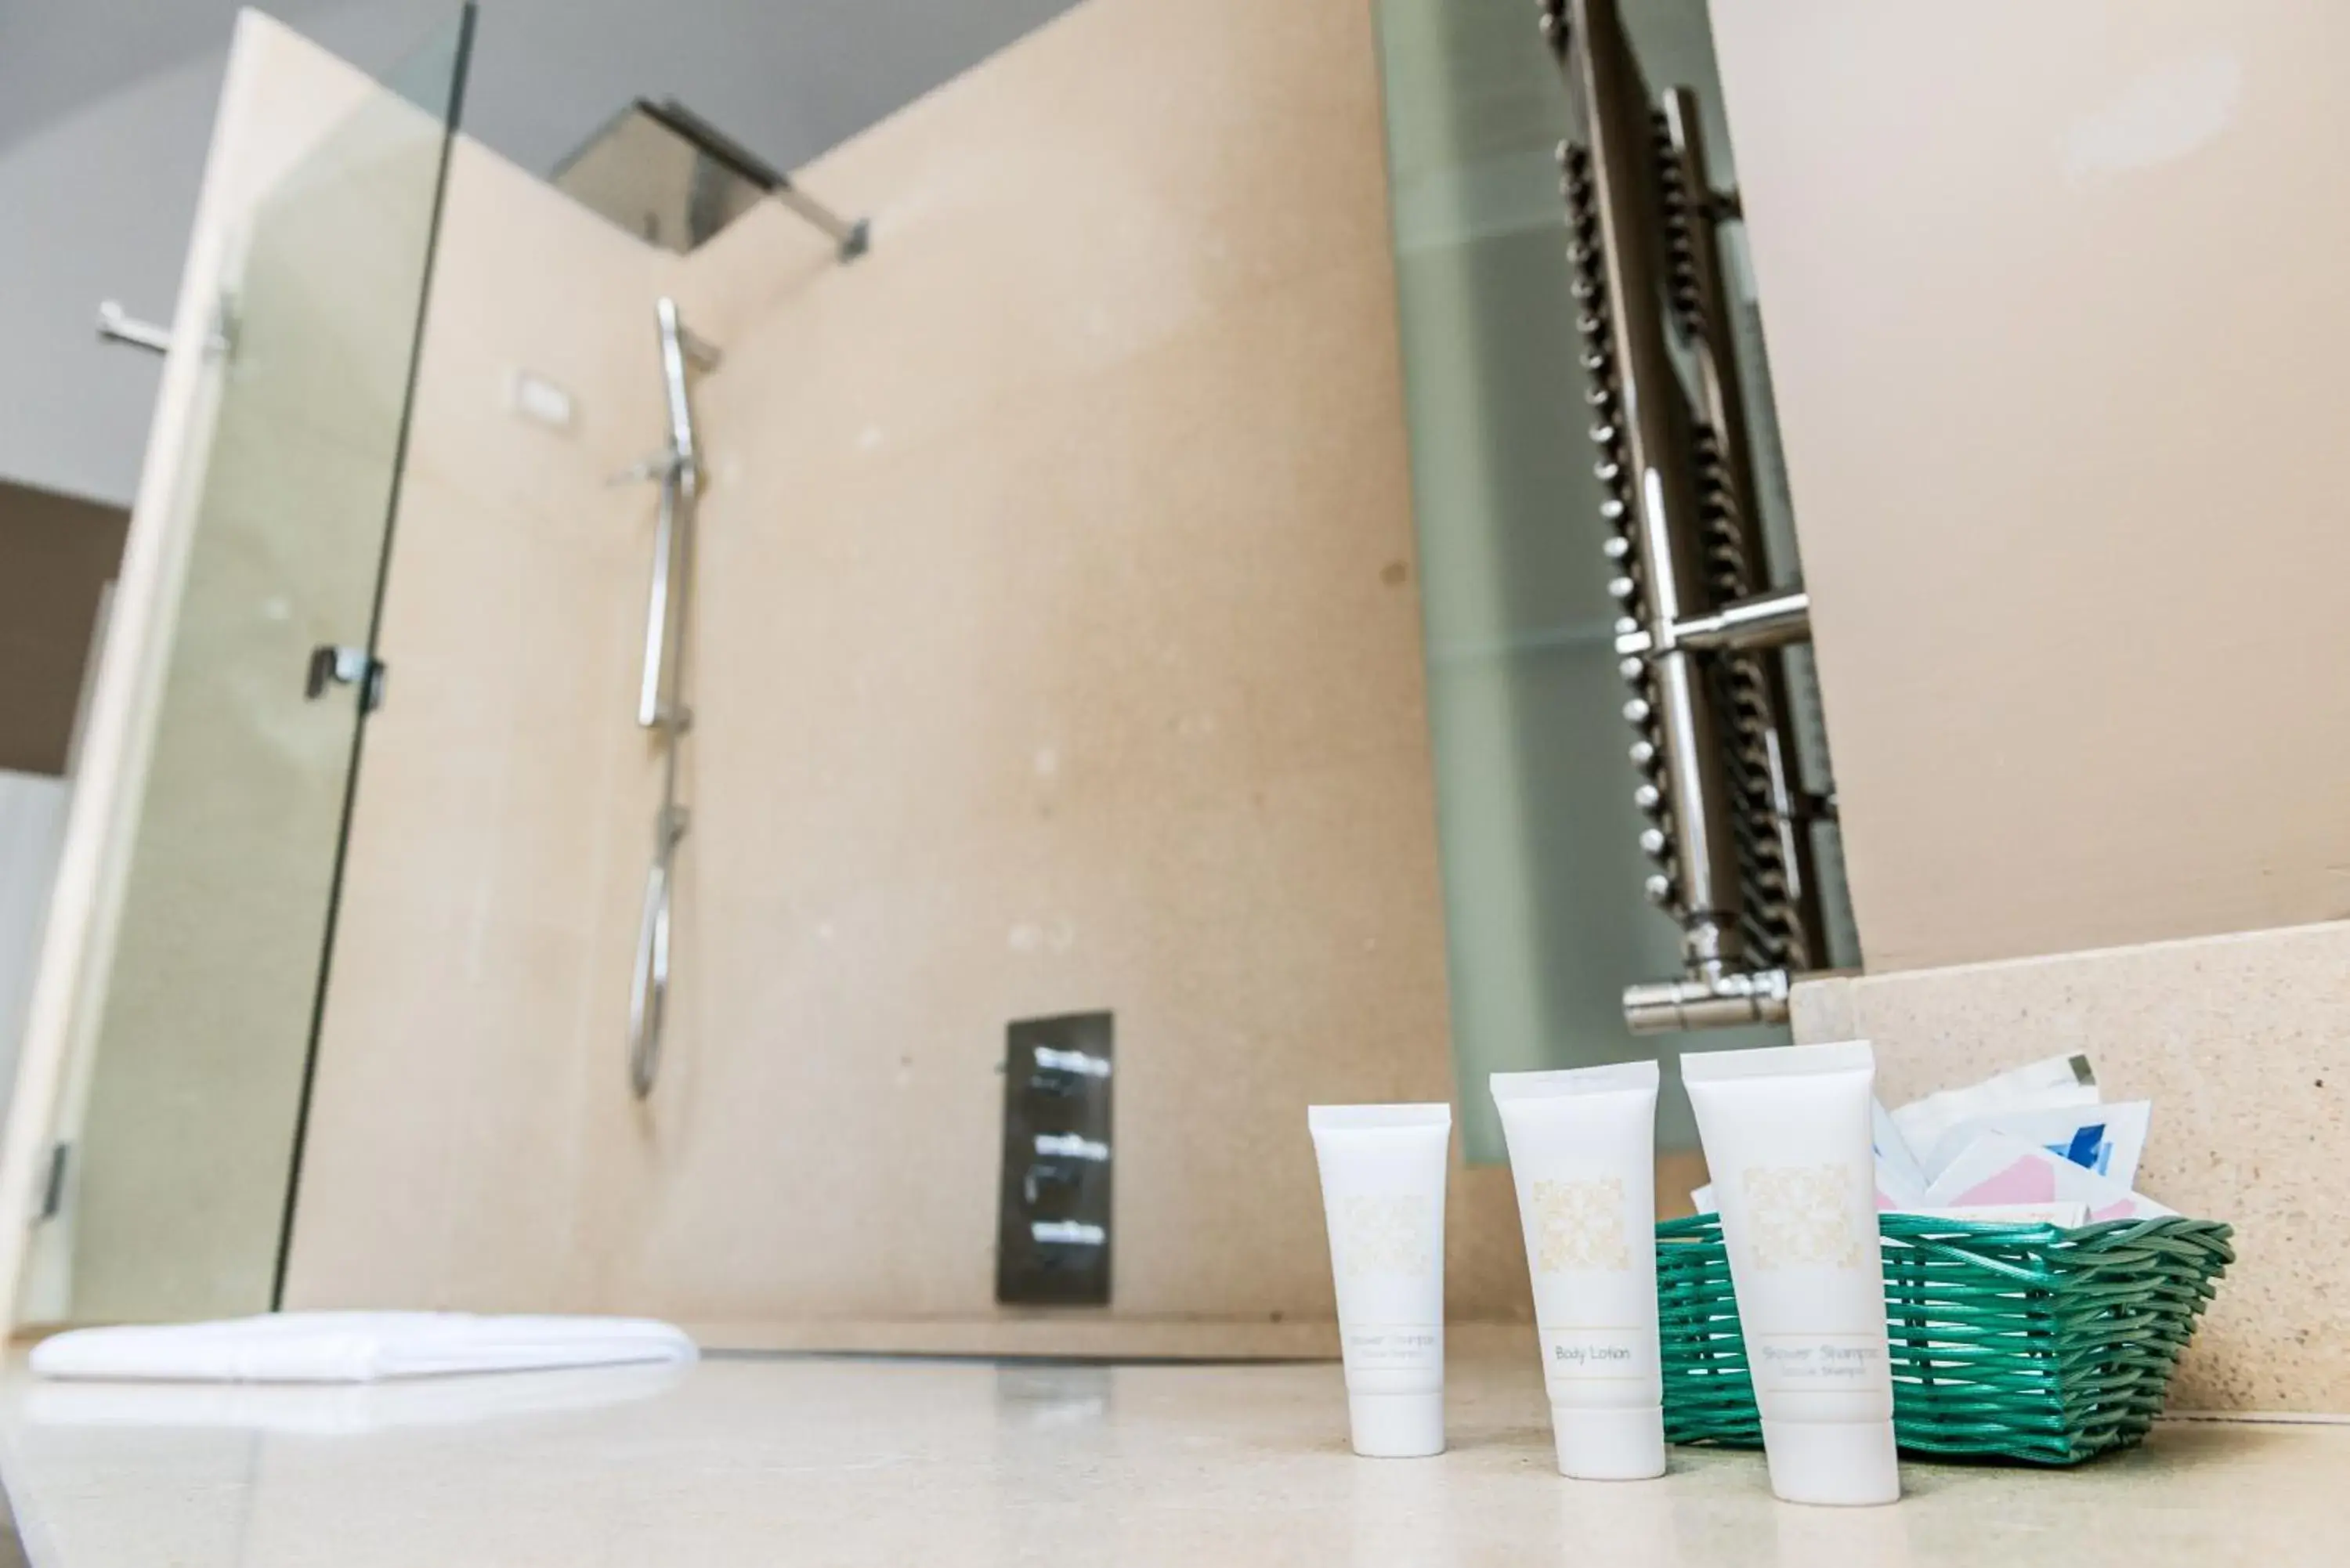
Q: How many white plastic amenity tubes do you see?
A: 3